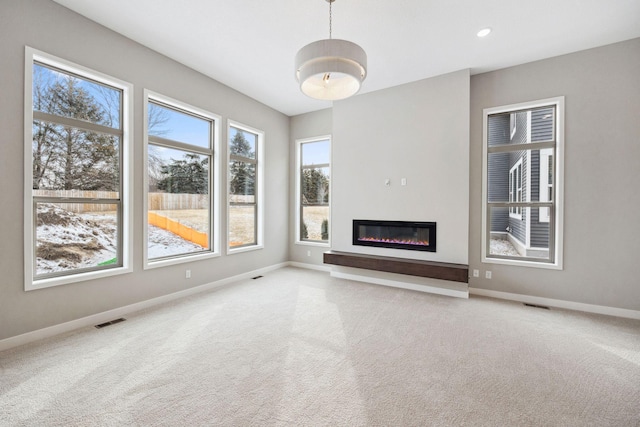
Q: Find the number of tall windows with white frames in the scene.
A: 5